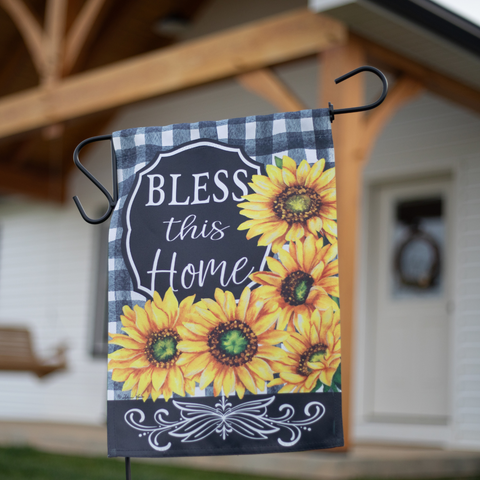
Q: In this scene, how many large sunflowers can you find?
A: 5